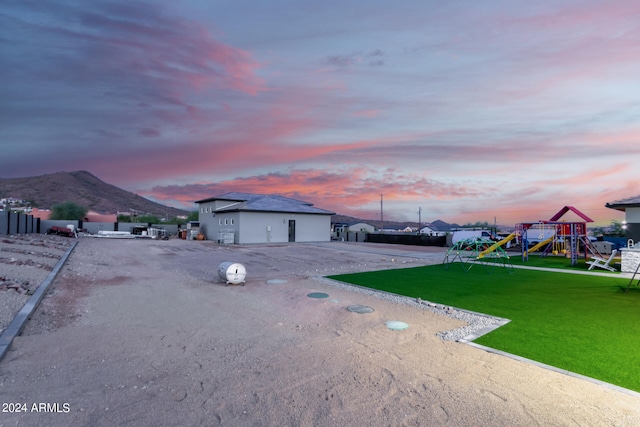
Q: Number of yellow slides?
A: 2